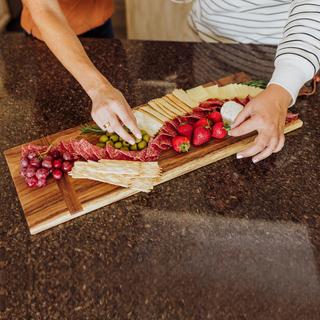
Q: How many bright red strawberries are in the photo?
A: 6